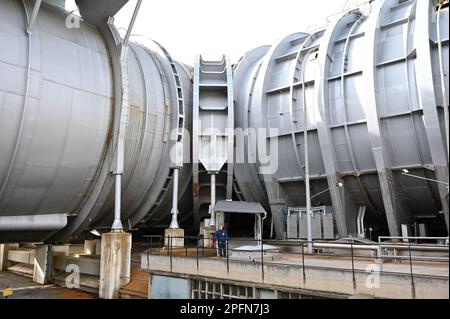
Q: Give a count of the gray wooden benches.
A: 0